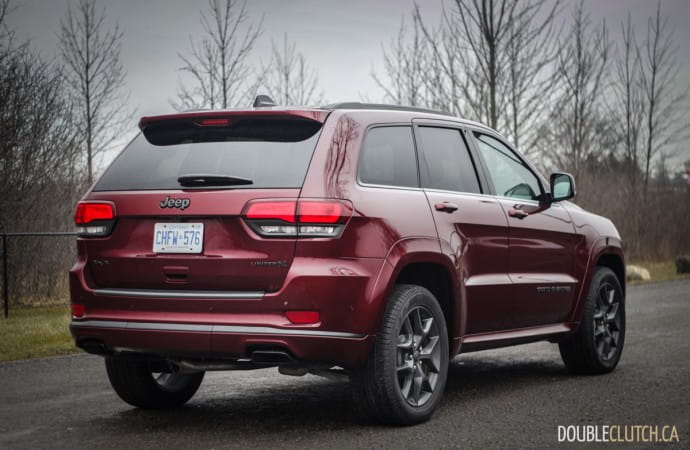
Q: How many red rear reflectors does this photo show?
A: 2